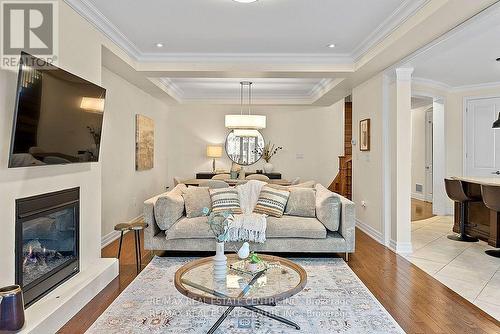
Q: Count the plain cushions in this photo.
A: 4